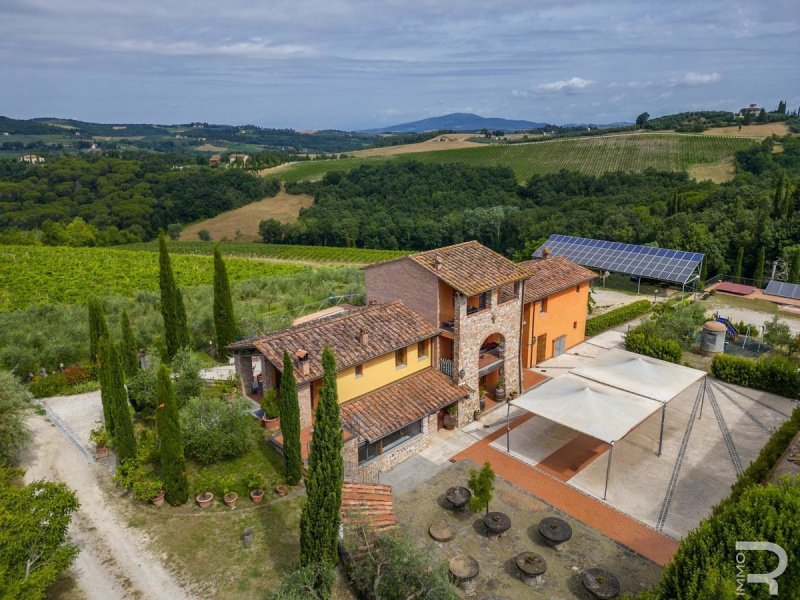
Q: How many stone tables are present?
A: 7